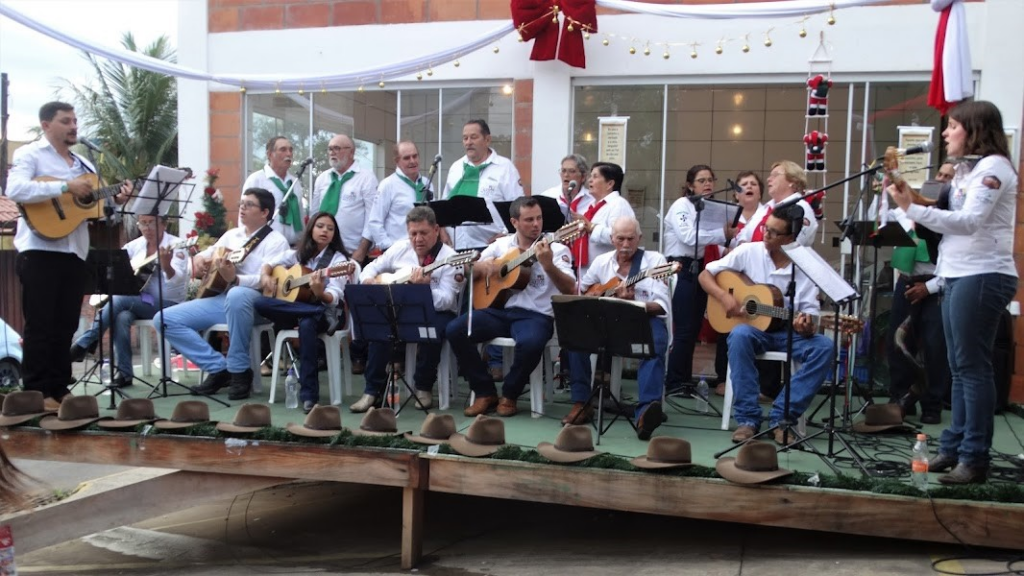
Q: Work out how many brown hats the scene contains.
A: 13